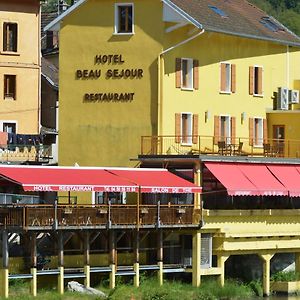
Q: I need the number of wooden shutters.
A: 12